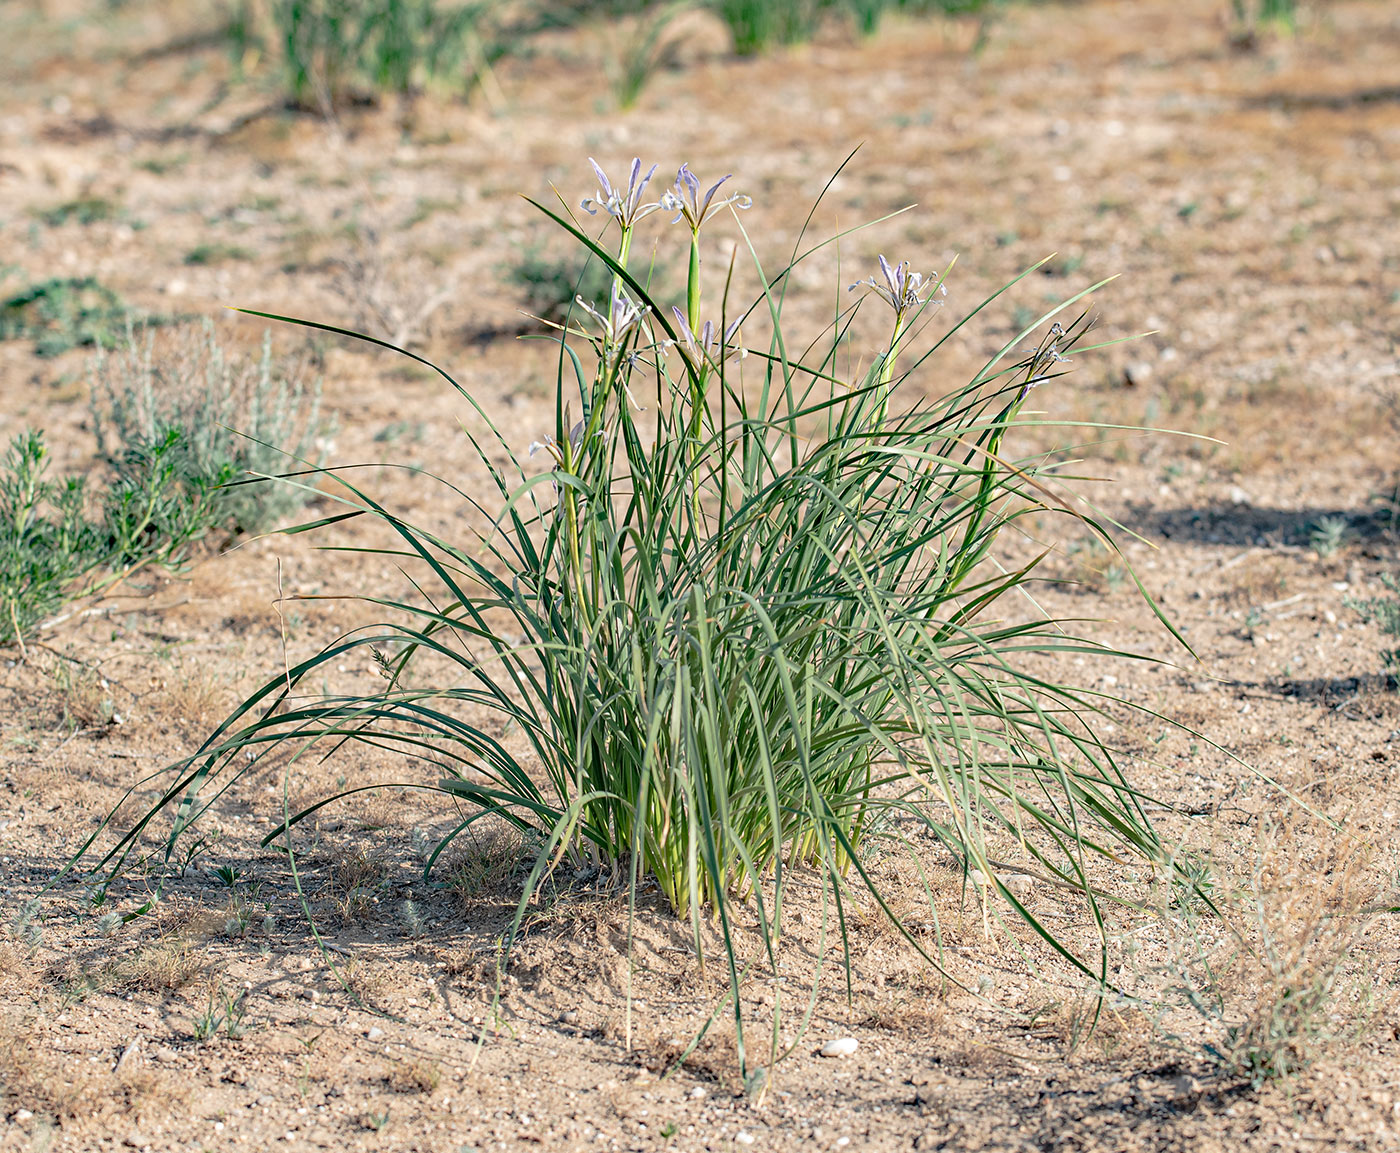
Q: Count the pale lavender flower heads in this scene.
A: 7